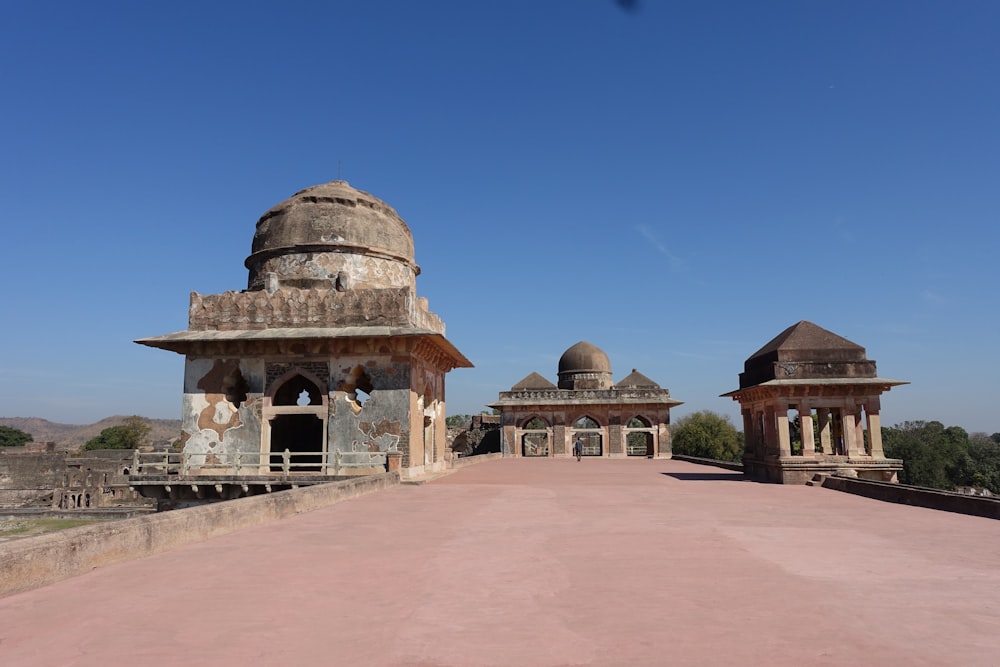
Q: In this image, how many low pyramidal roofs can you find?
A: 3